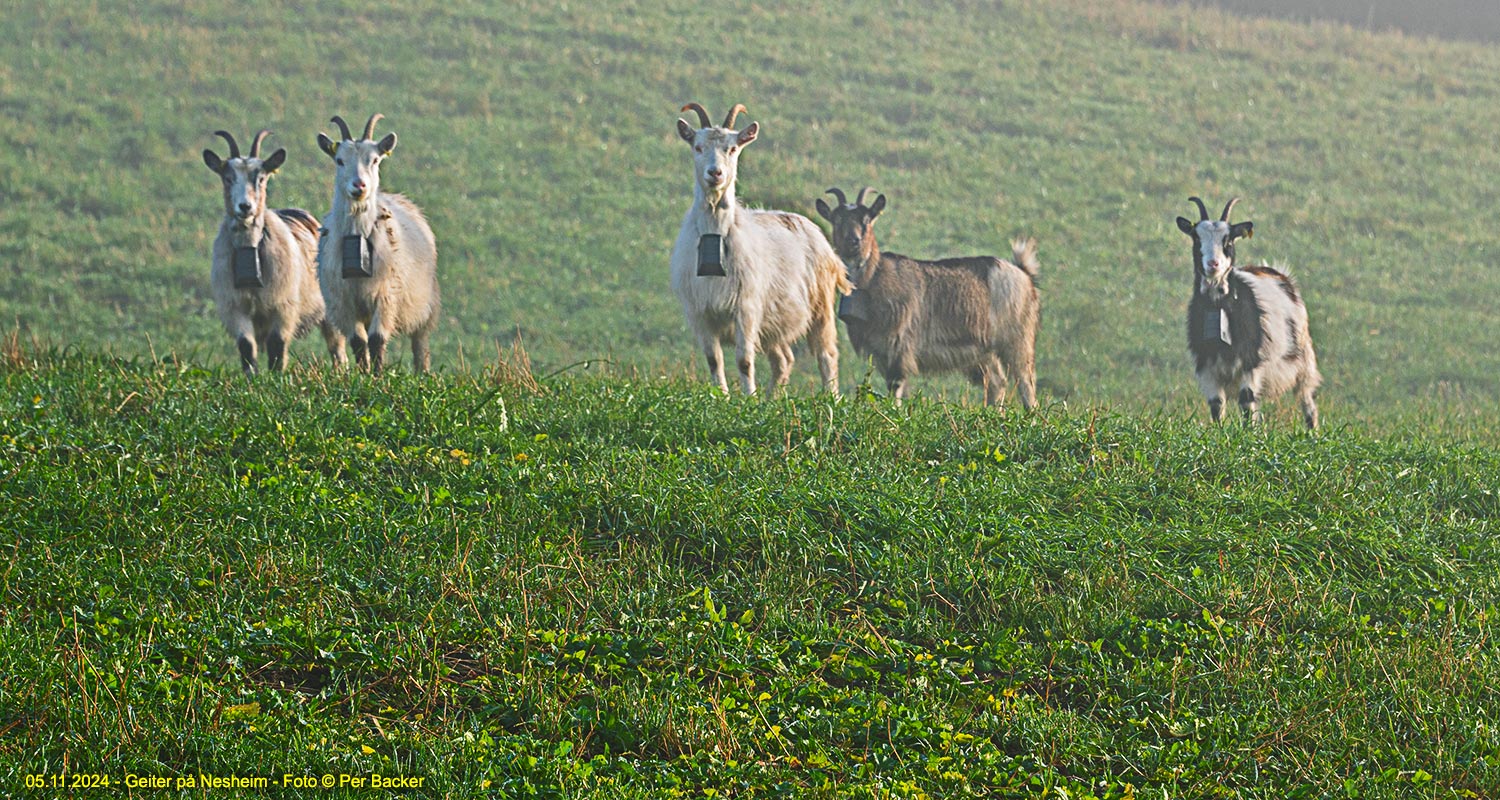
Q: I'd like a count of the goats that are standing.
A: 5